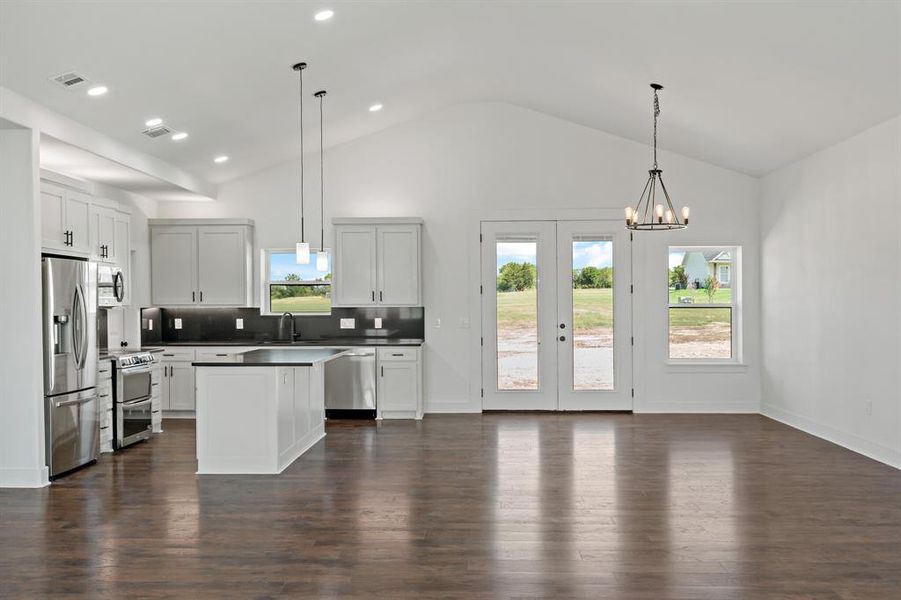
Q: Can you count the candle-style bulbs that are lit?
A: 5